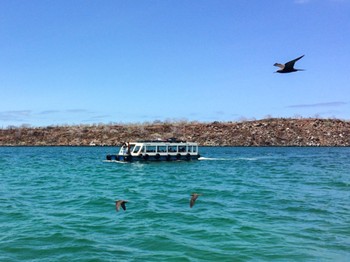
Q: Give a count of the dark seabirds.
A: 3